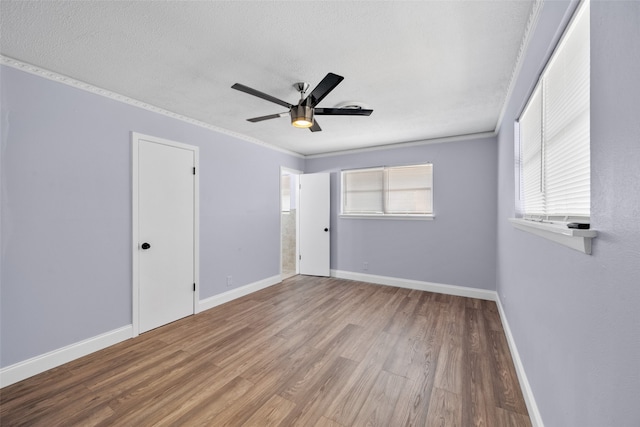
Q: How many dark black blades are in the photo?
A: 5